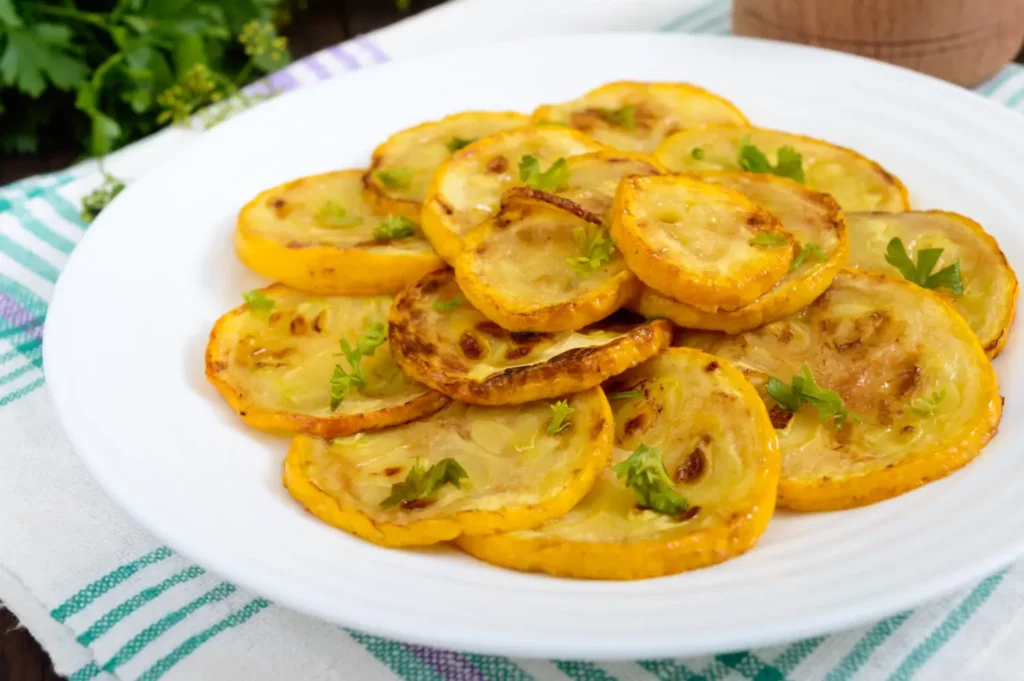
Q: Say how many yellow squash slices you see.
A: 15